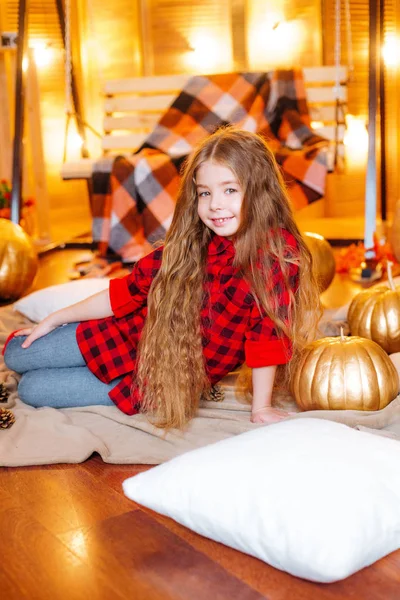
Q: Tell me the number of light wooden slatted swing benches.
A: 1